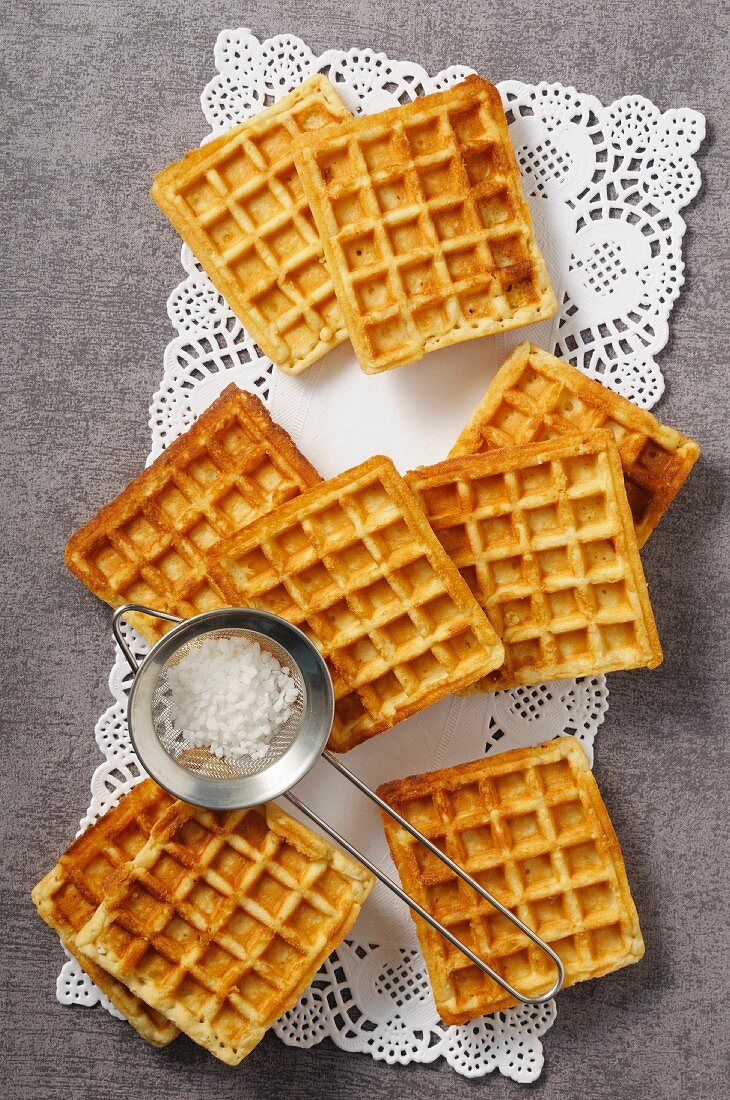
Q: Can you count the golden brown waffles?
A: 9